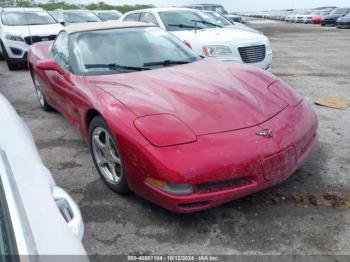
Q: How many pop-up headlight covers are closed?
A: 2